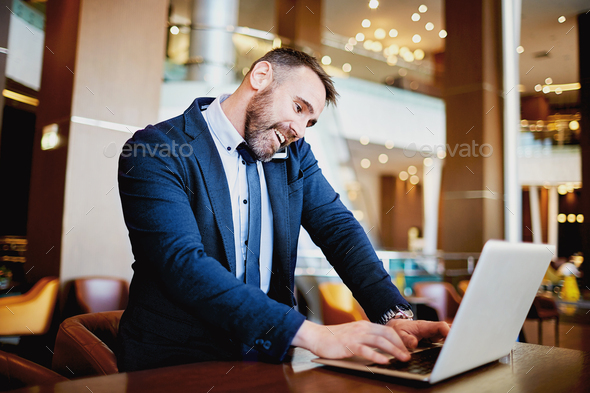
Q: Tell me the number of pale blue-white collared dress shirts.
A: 1